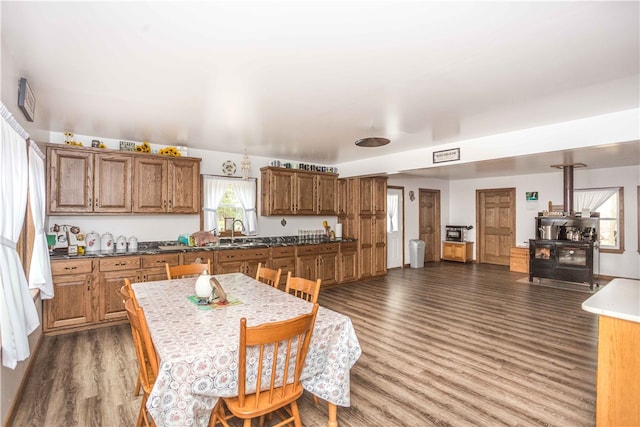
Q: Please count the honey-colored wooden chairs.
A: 6